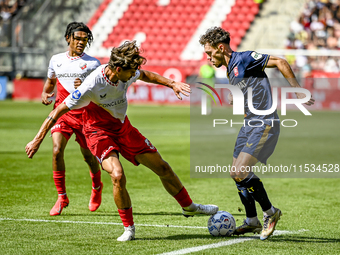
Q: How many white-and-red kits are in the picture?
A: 2